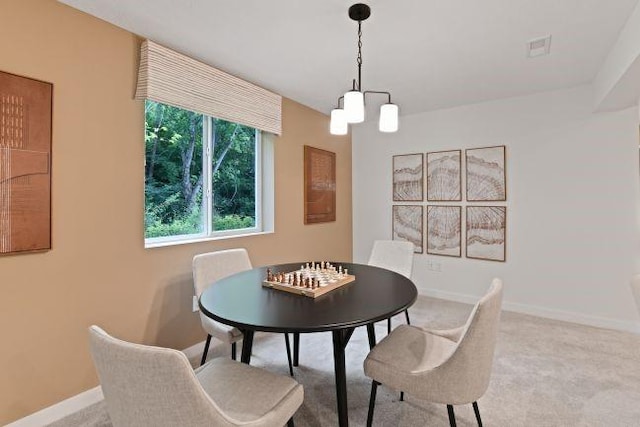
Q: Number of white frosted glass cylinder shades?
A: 3